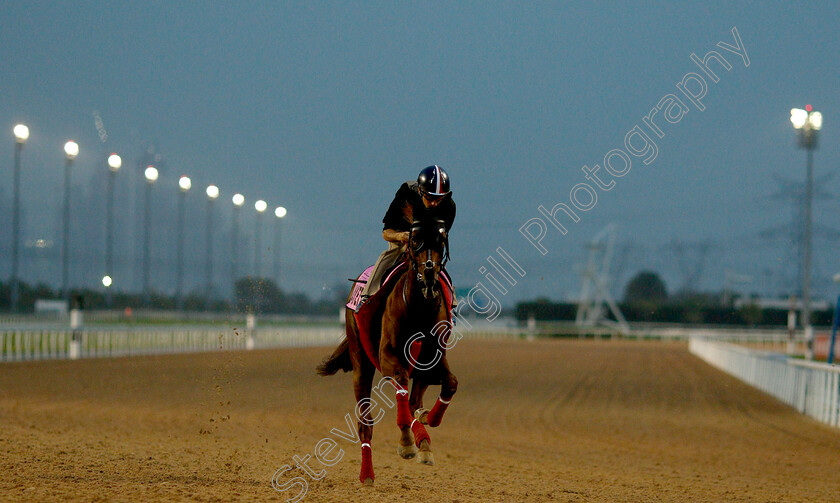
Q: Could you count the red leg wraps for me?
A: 4